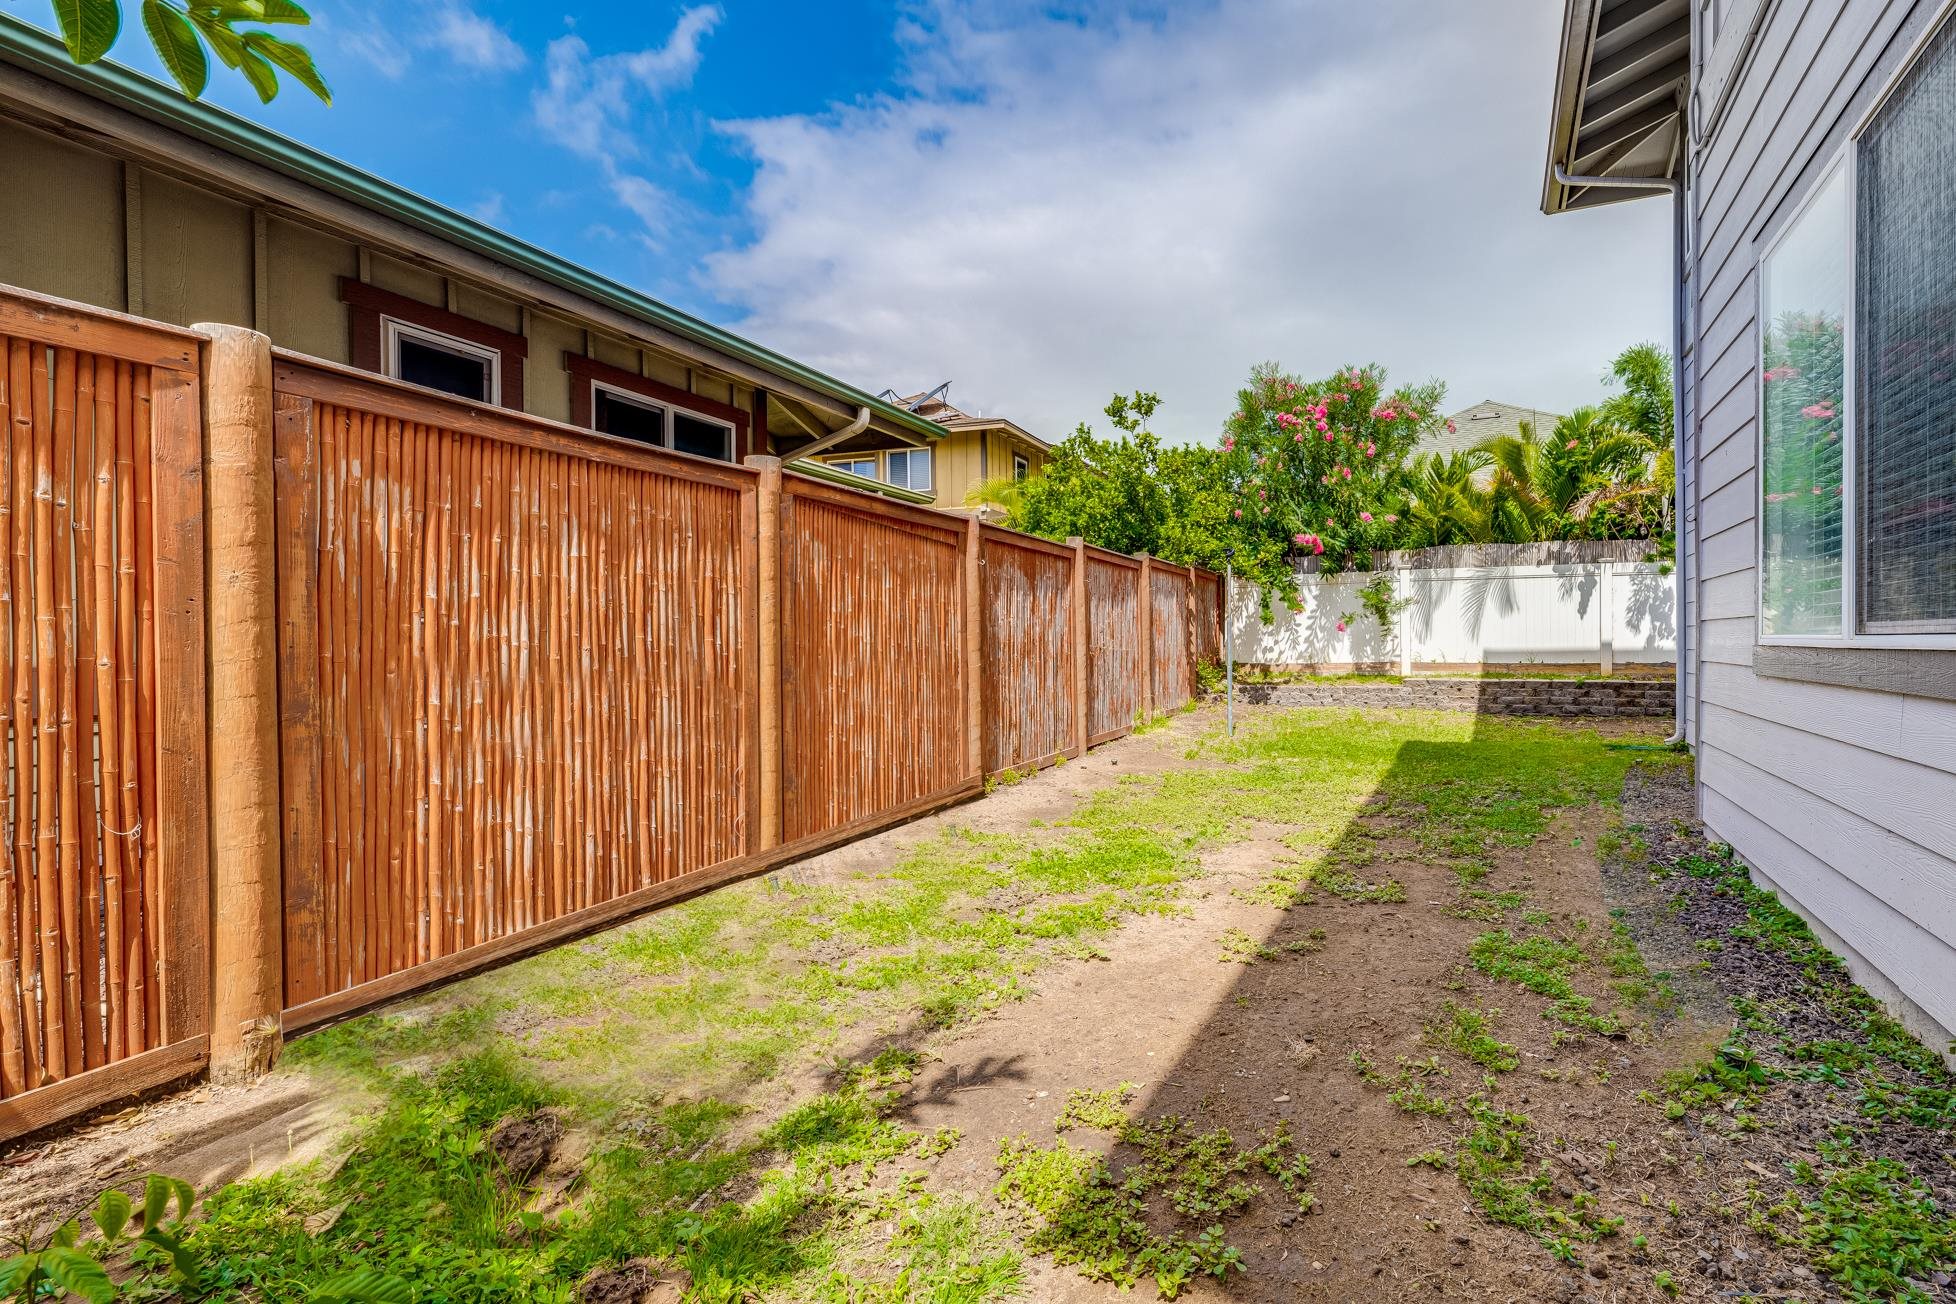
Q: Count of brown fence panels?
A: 7